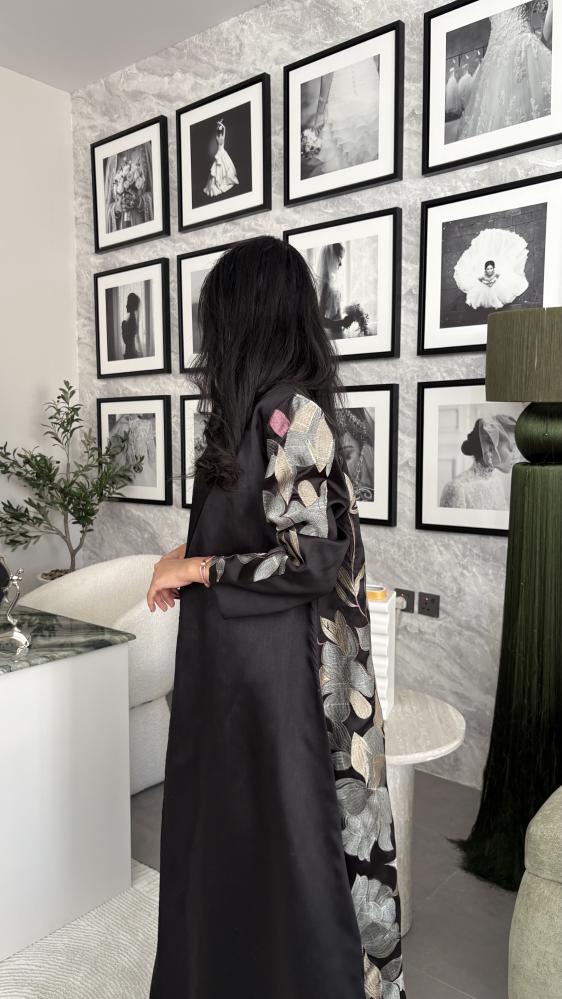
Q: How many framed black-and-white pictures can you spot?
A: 12